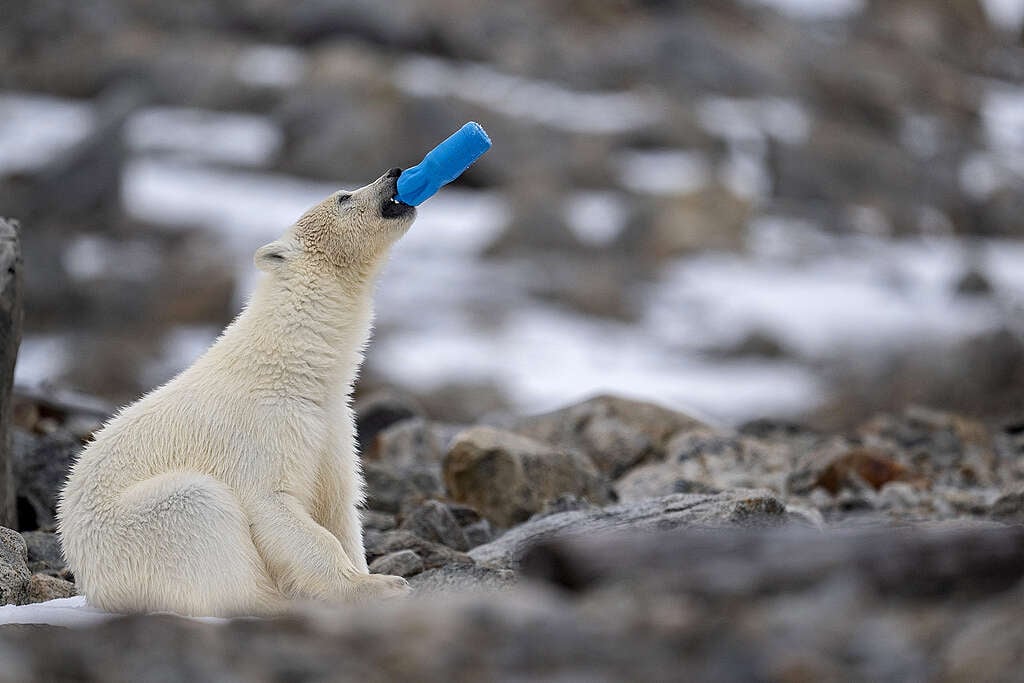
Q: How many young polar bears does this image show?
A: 1